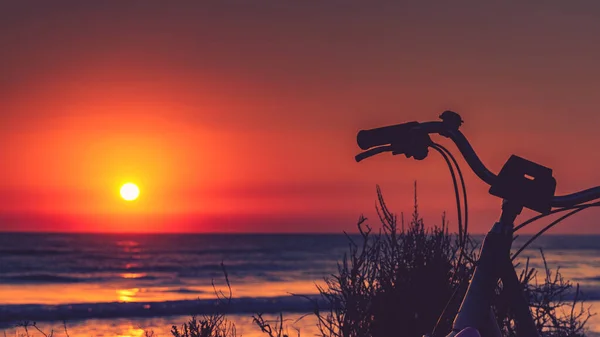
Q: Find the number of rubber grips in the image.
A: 1